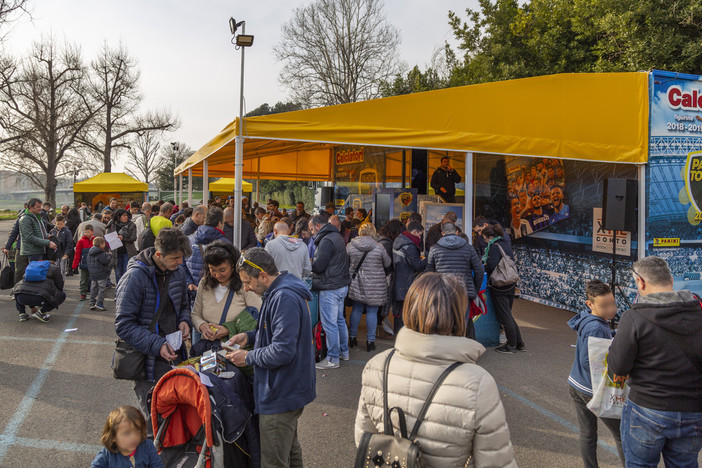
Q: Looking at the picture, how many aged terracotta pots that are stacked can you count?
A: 0